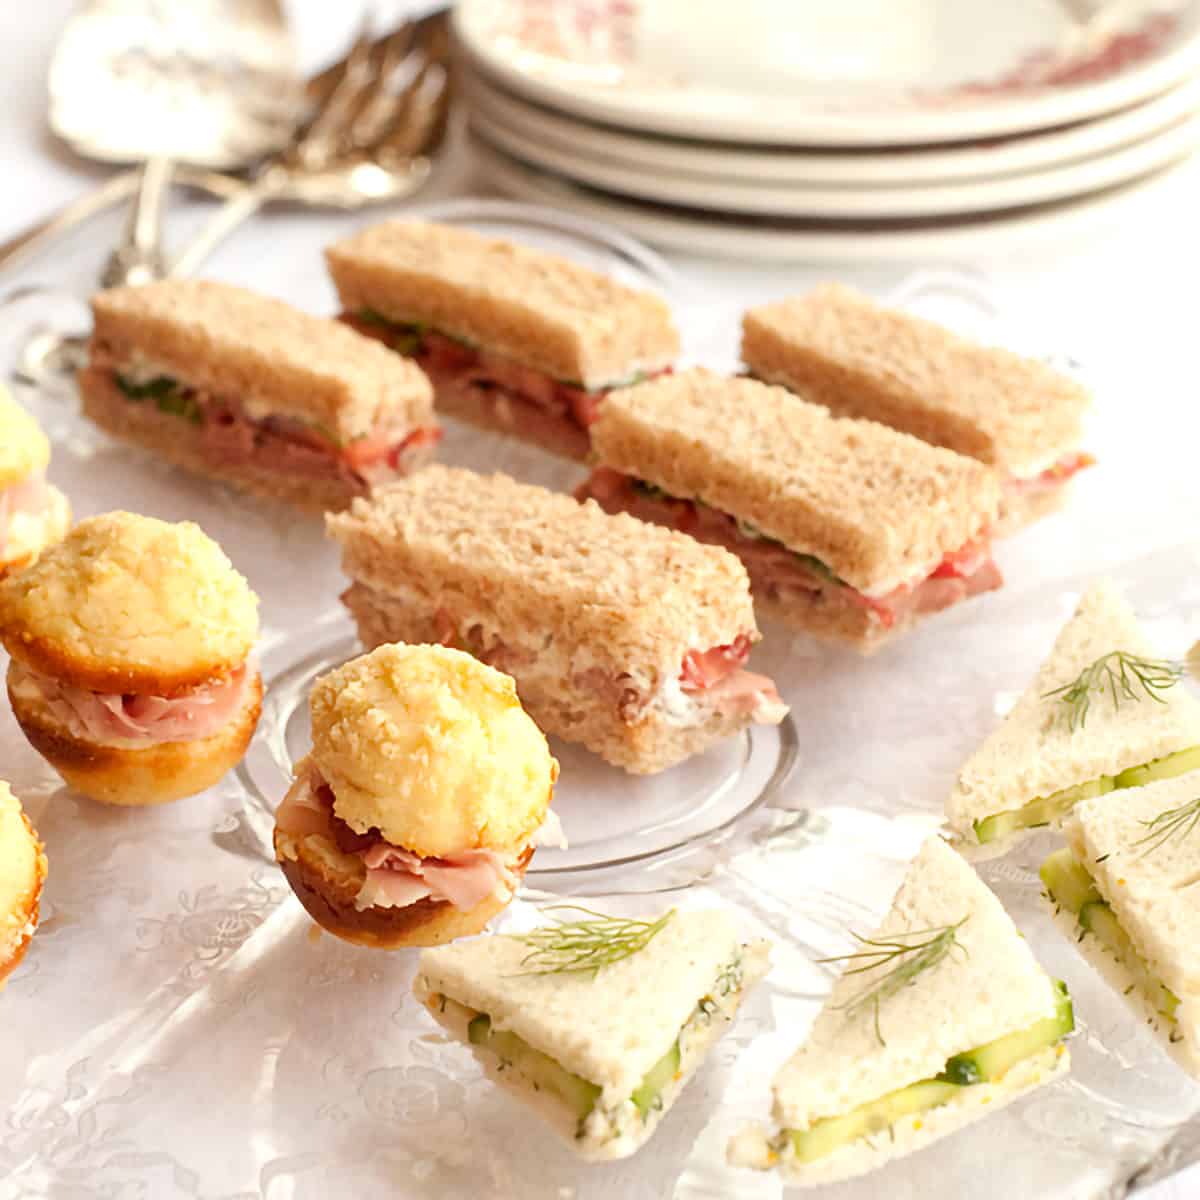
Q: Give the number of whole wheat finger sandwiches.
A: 5